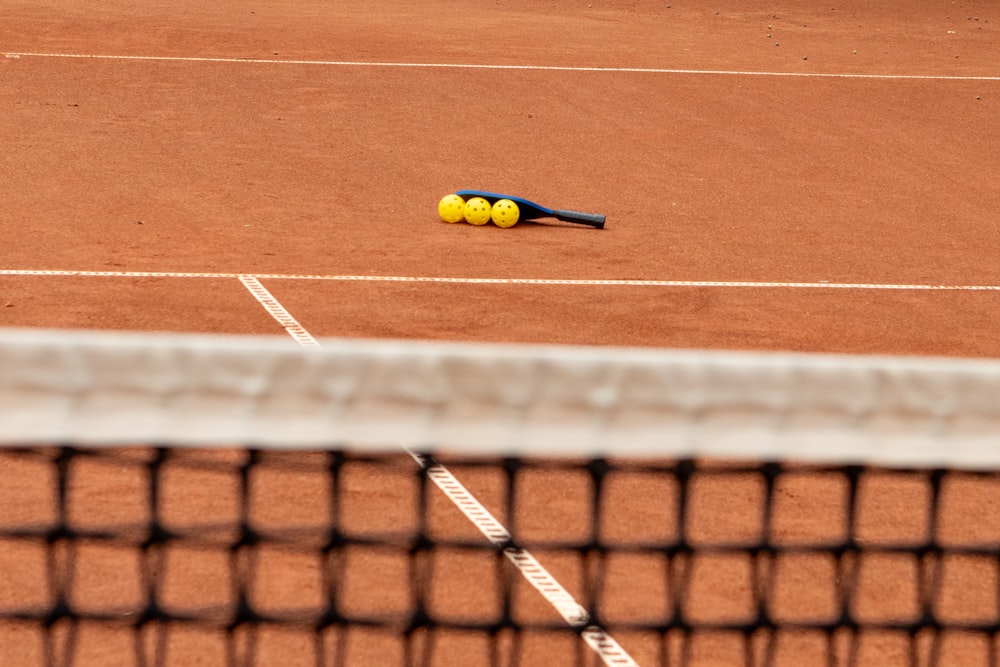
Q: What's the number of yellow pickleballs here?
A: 3